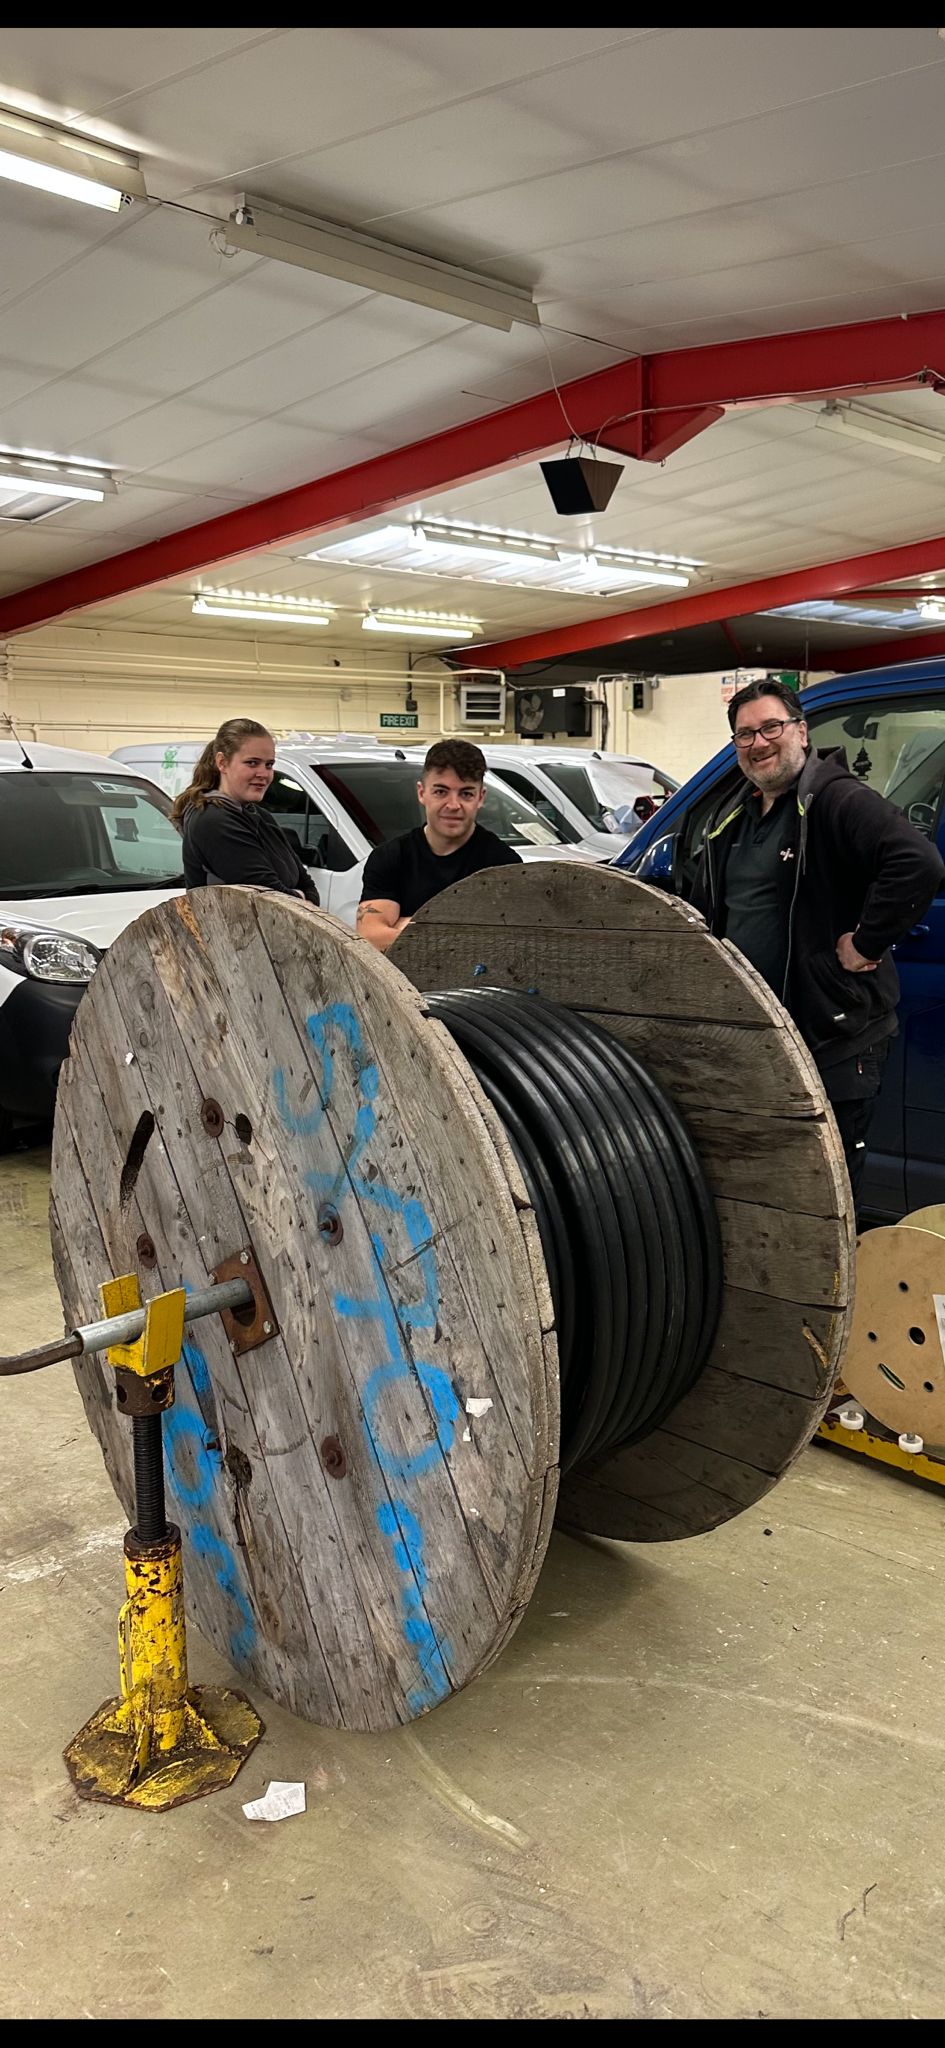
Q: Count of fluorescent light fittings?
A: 9